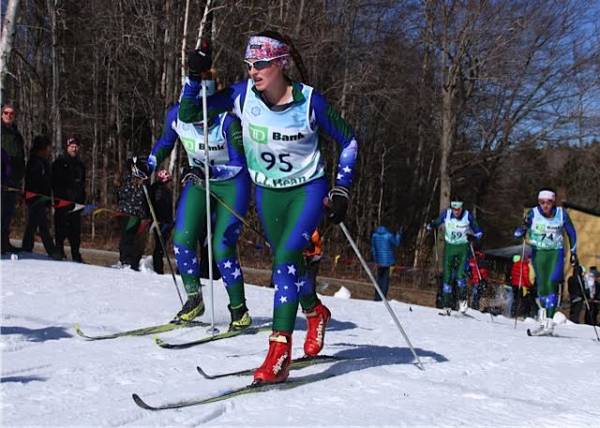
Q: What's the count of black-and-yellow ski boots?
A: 2